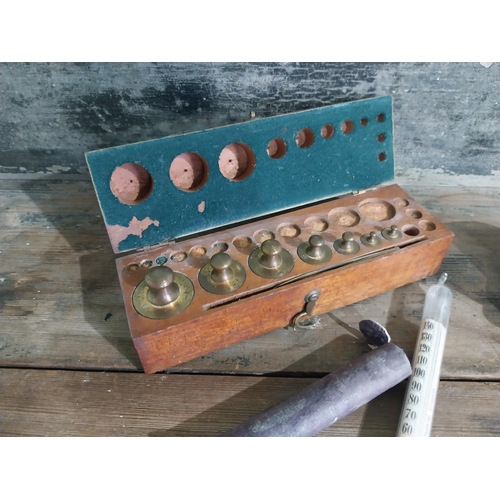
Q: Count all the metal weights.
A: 7